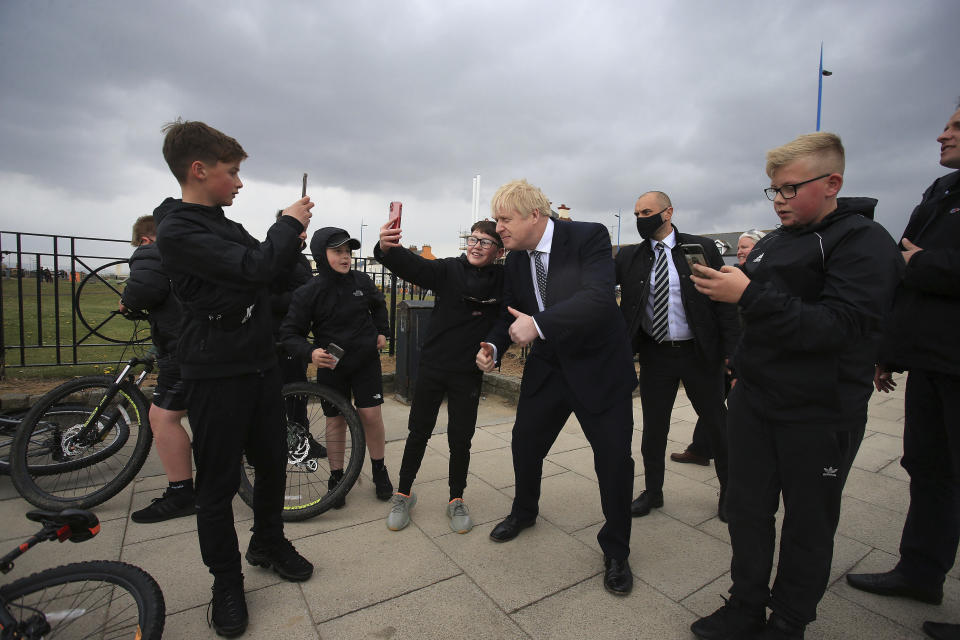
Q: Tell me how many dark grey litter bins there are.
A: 1